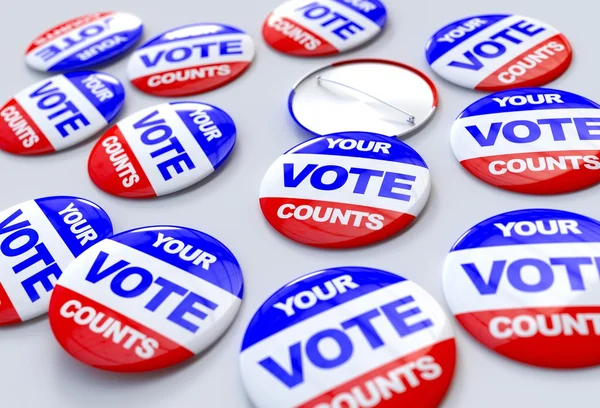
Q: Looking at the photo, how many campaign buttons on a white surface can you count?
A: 13